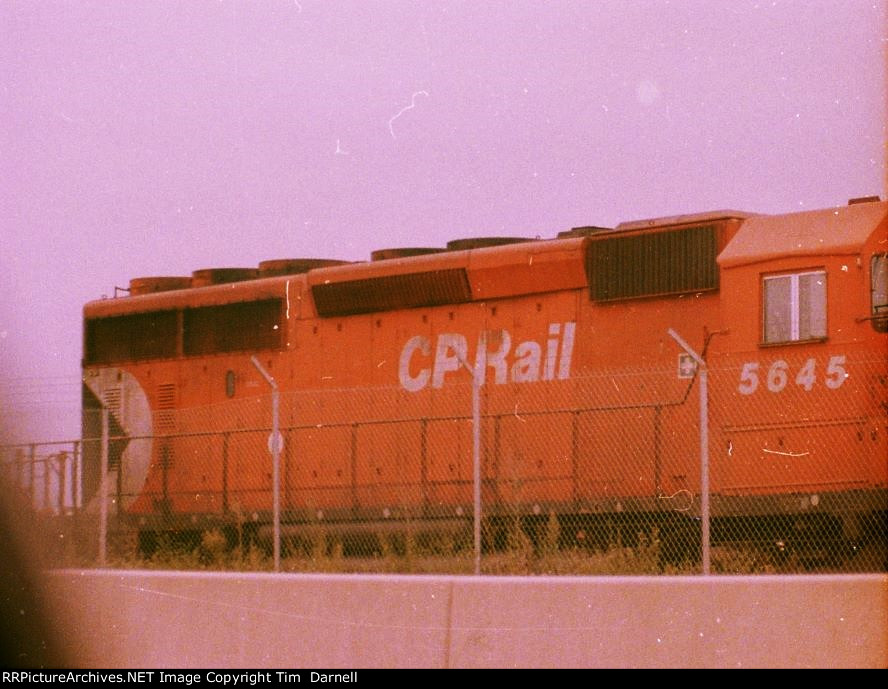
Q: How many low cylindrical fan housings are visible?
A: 5